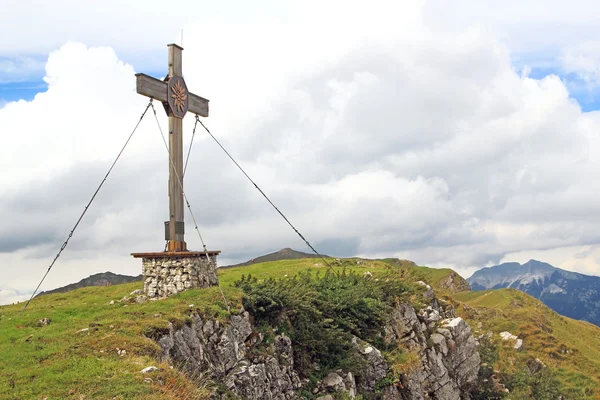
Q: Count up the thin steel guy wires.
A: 4